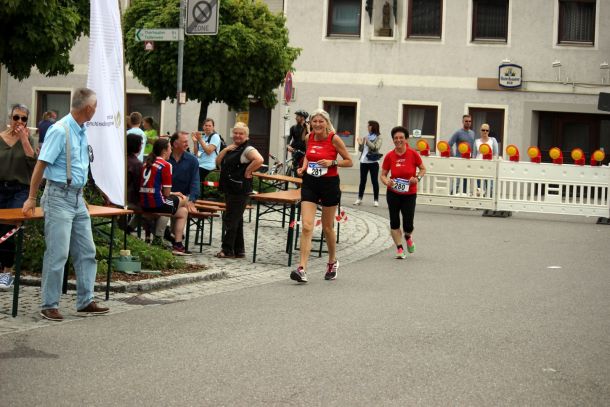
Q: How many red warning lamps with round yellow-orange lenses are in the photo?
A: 9